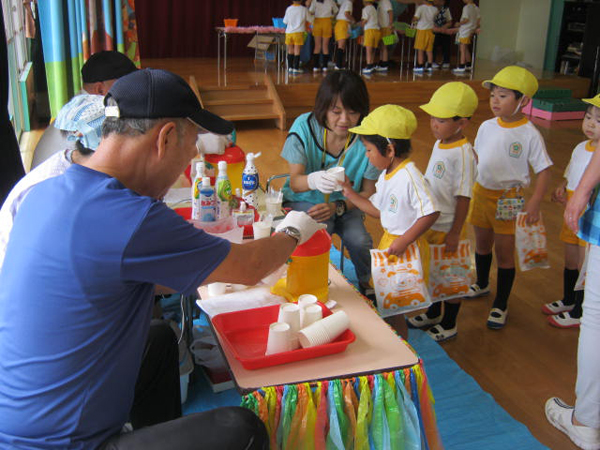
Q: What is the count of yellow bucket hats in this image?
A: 4